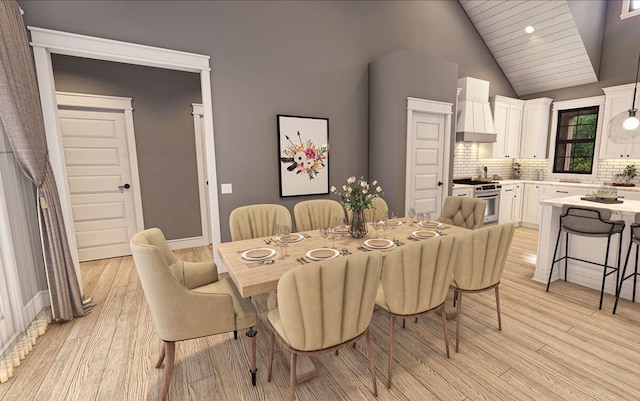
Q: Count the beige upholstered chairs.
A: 8